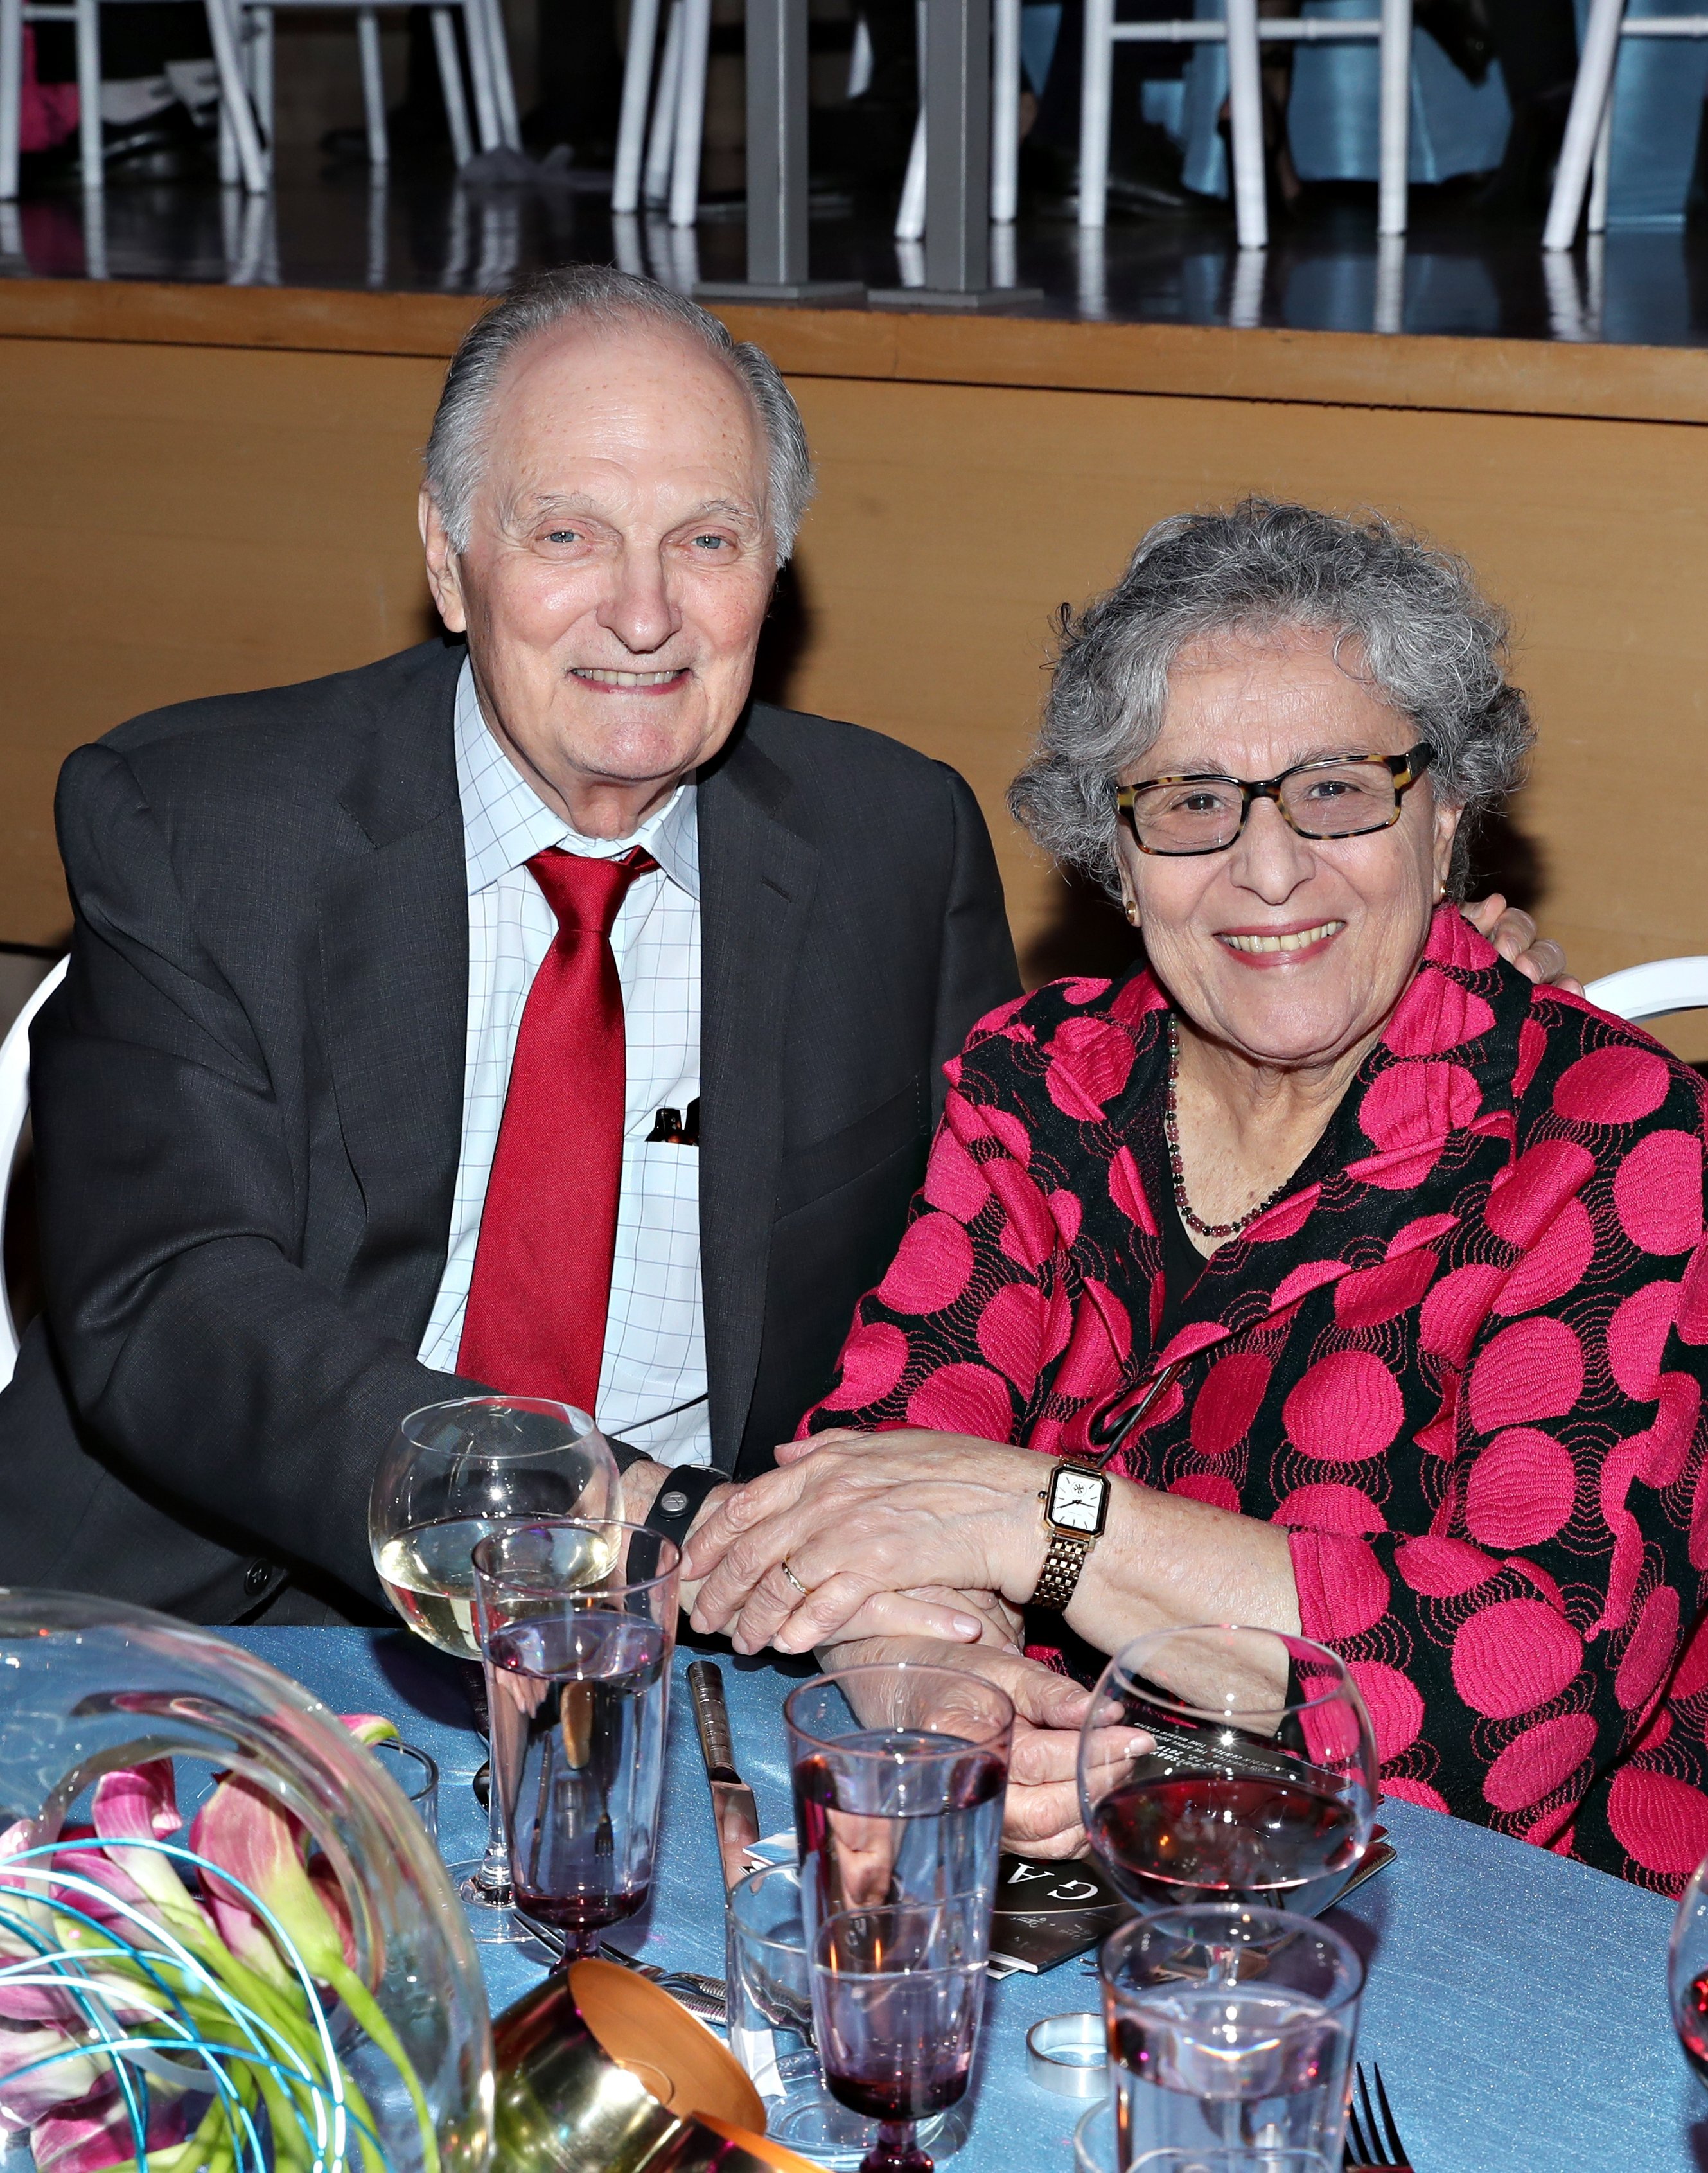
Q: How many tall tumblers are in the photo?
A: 3